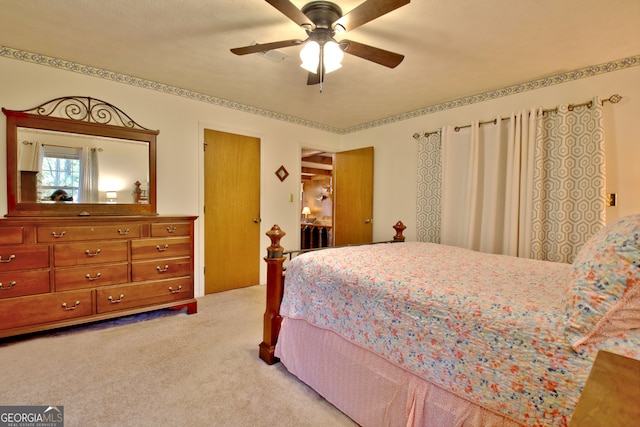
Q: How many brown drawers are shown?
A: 11